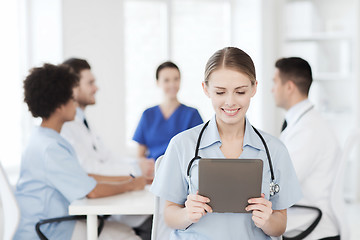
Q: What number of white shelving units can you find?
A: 1